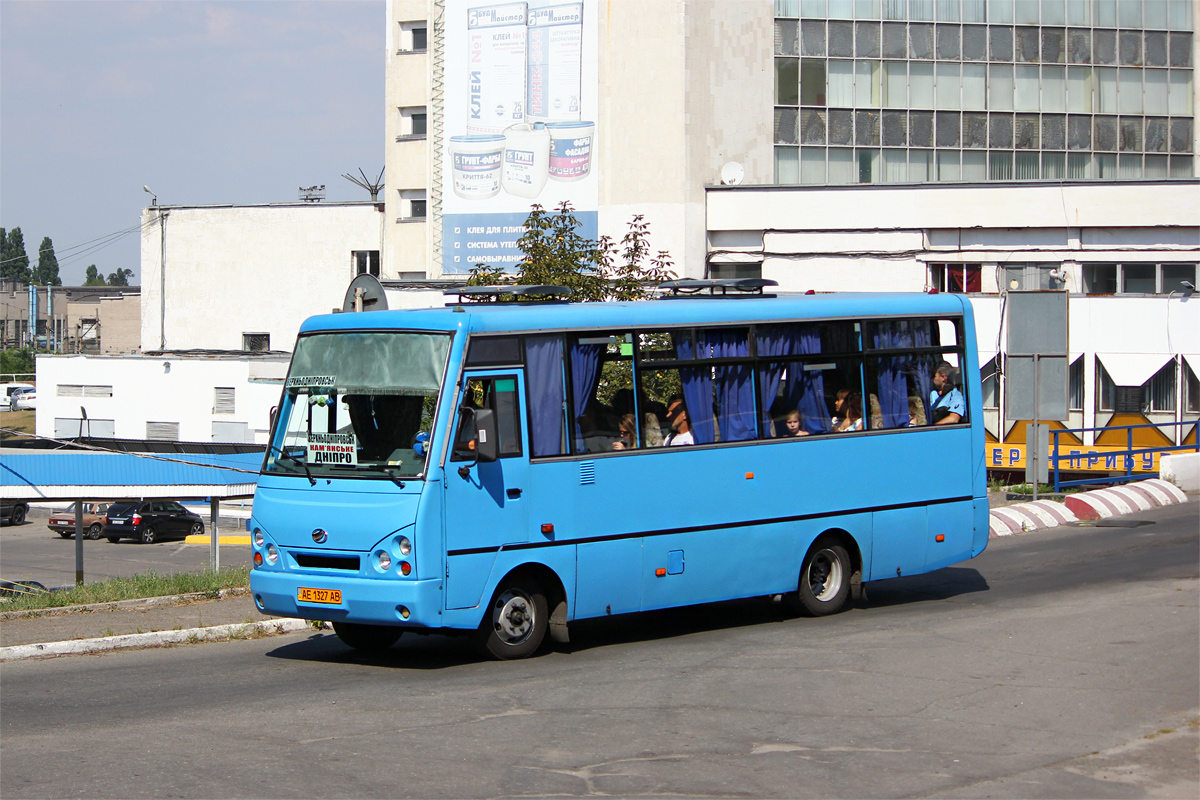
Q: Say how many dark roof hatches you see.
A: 2